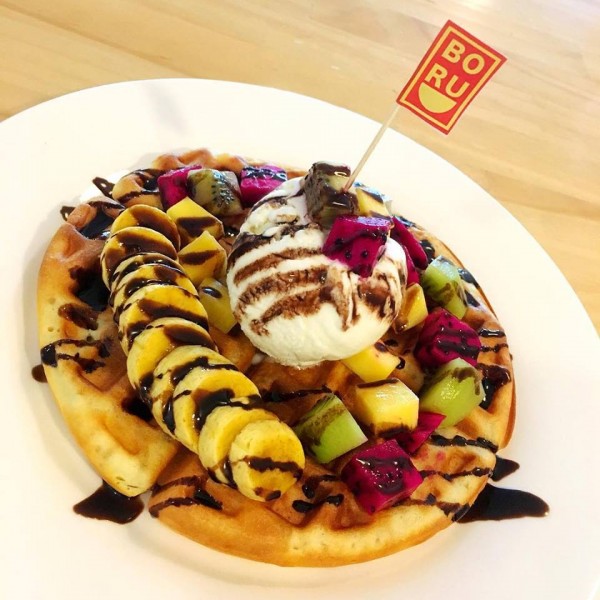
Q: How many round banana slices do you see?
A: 10